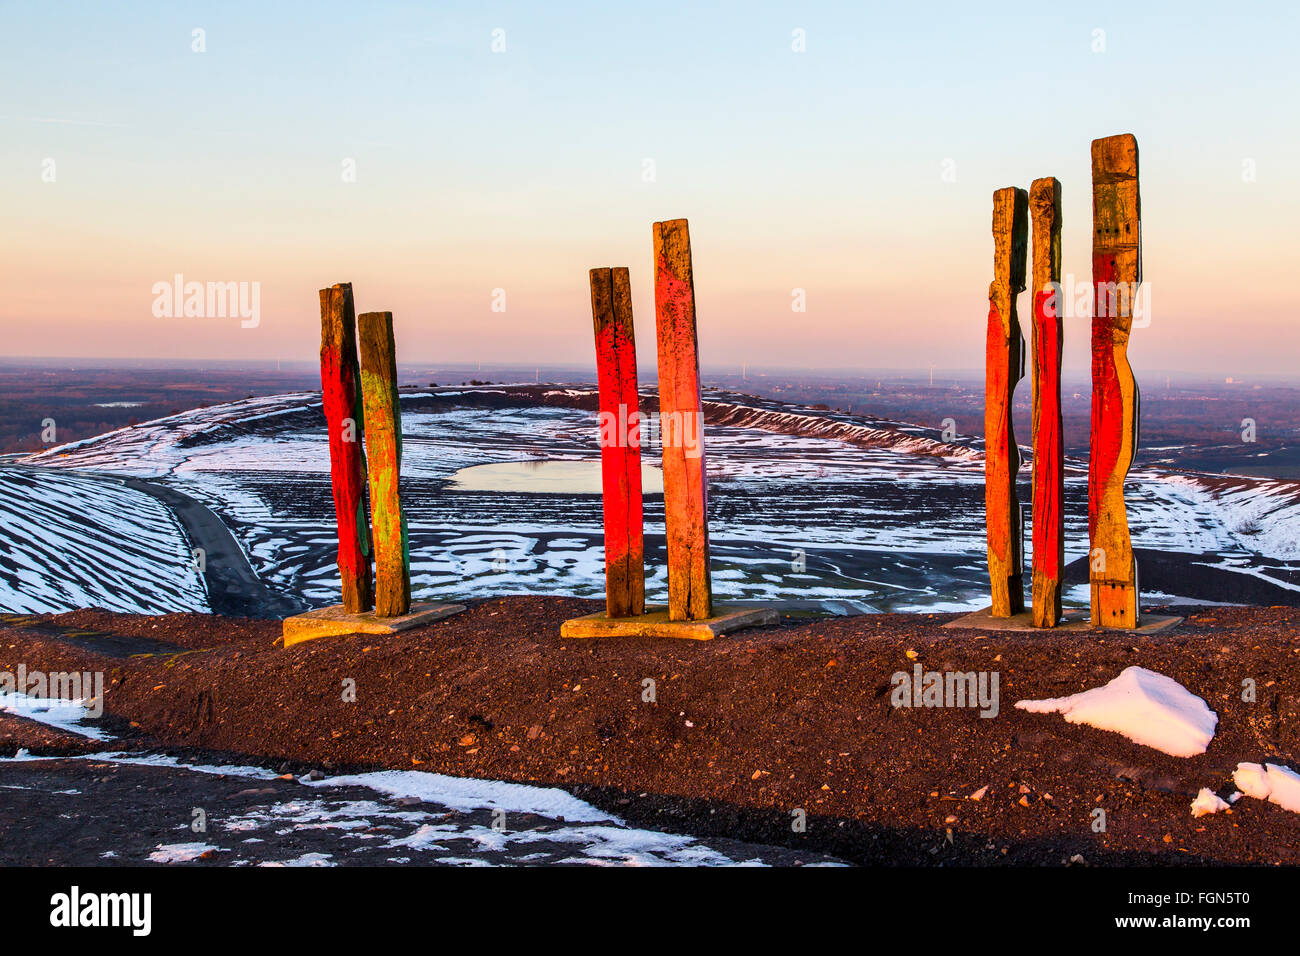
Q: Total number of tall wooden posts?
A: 7